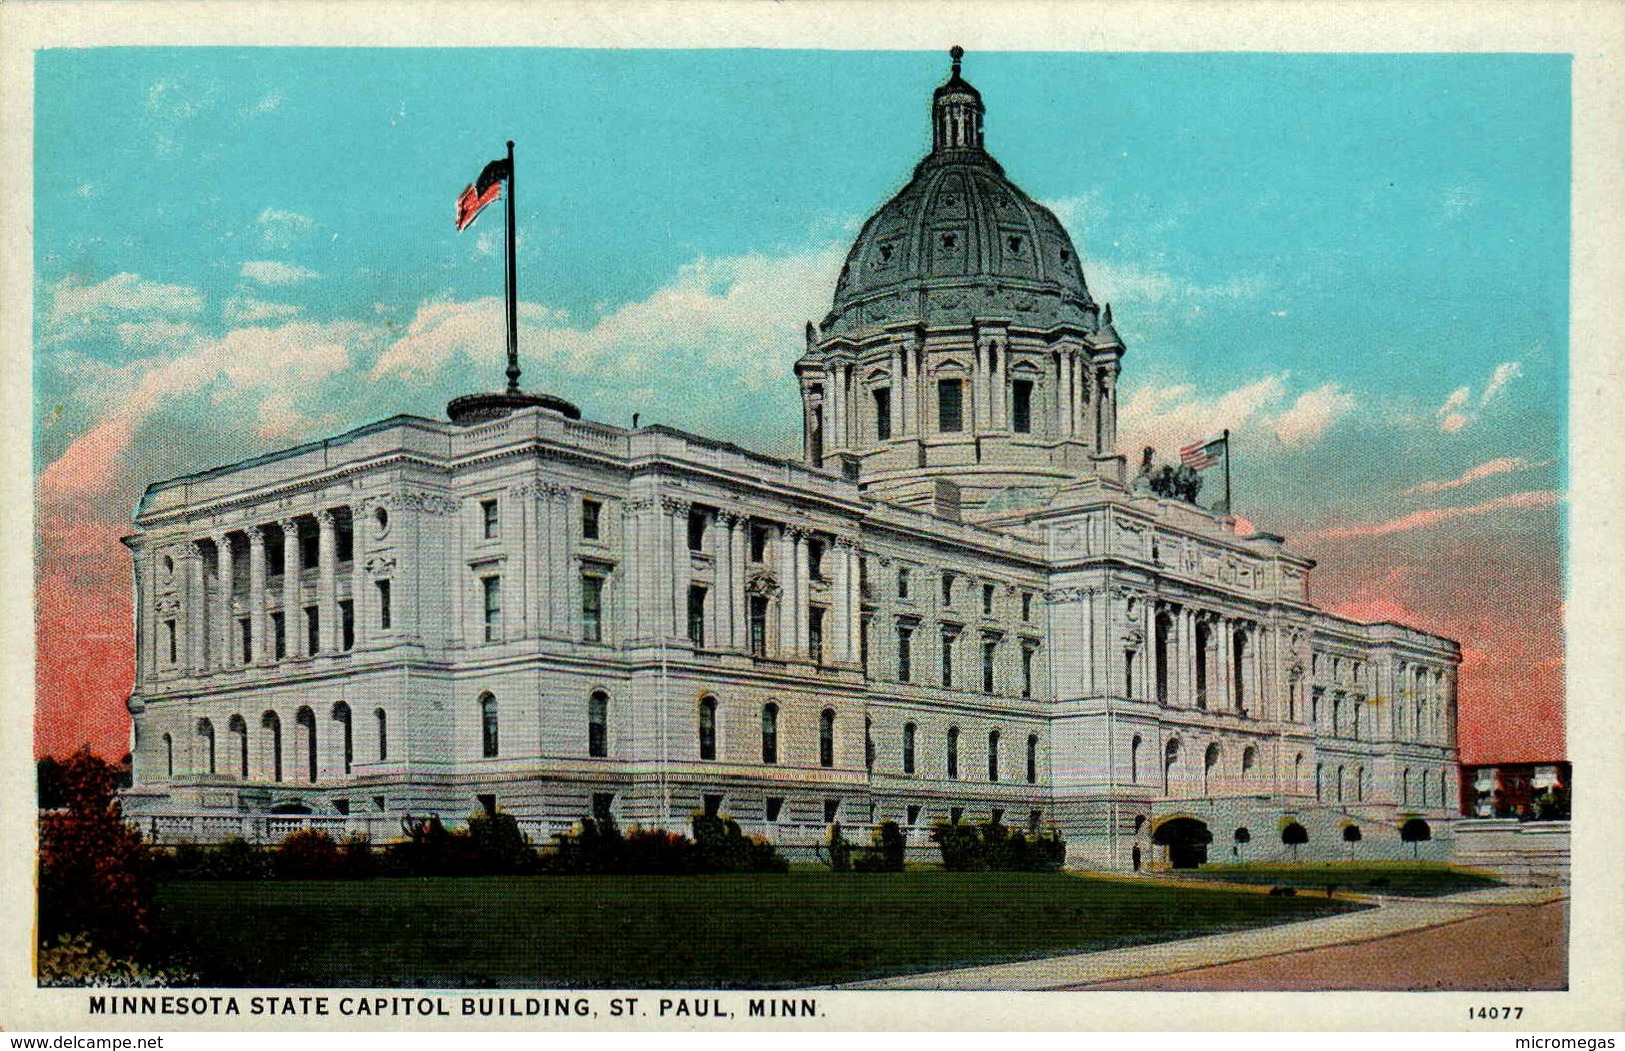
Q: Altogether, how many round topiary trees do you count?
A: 4